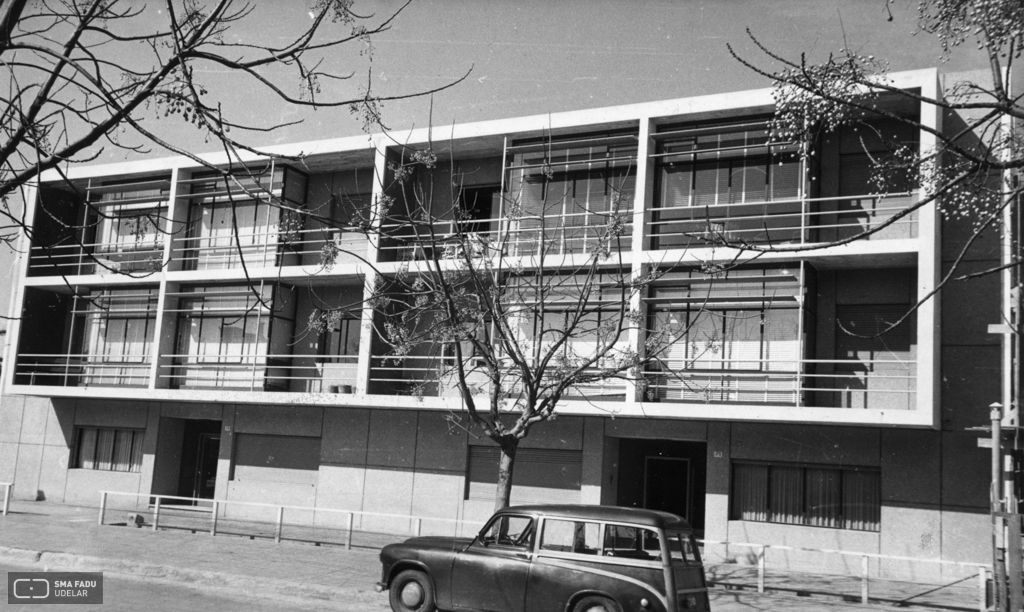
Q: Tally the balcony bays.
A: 8